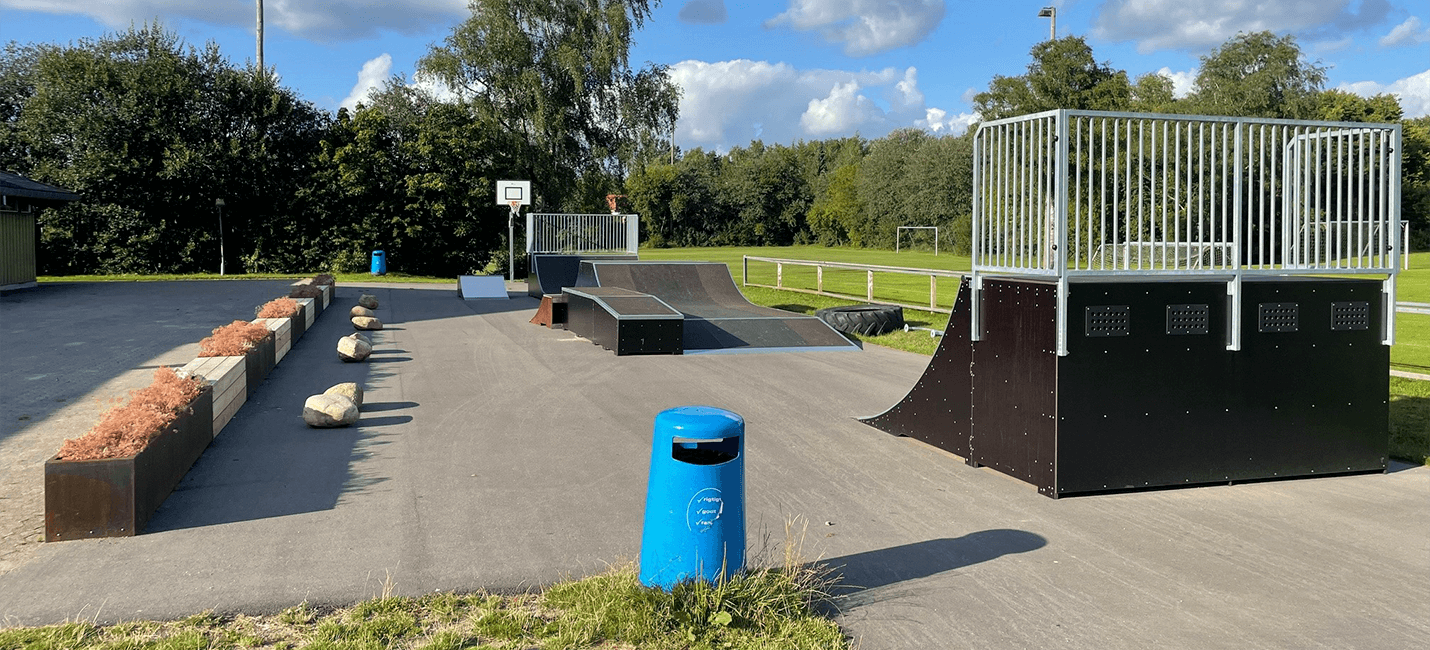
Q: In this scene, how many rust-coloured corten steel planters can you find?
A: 5